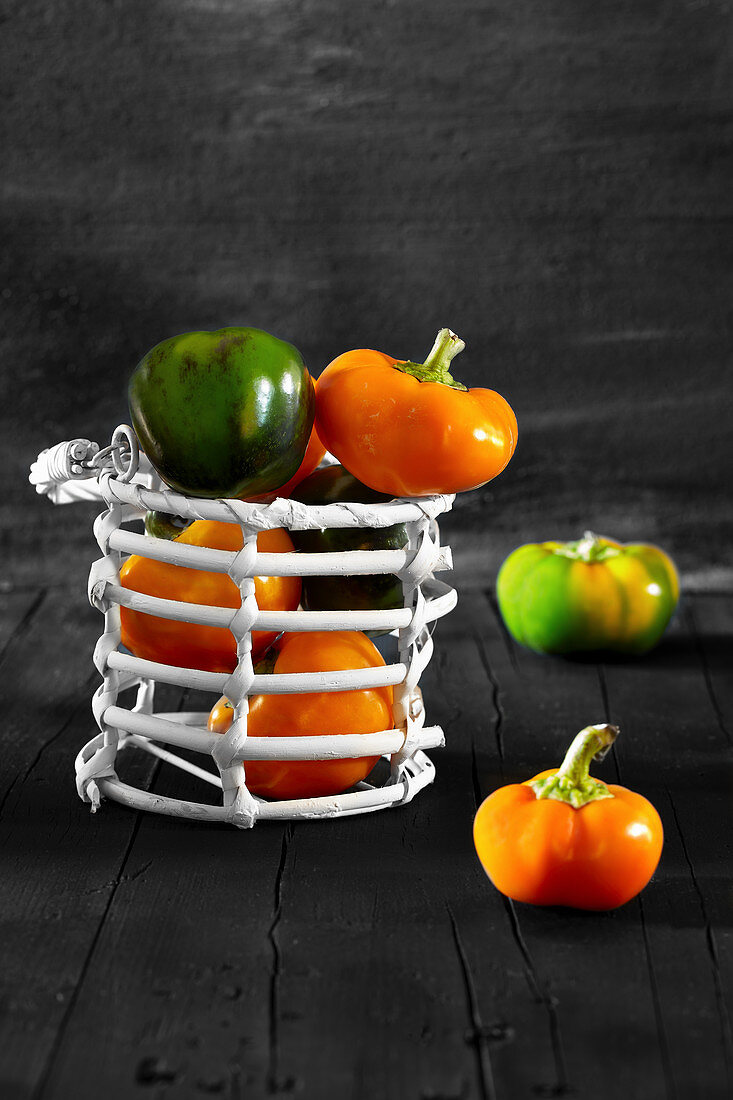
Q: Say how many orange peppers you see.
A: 5